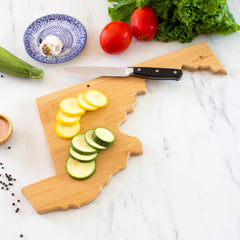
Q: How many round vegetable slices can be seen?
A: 10